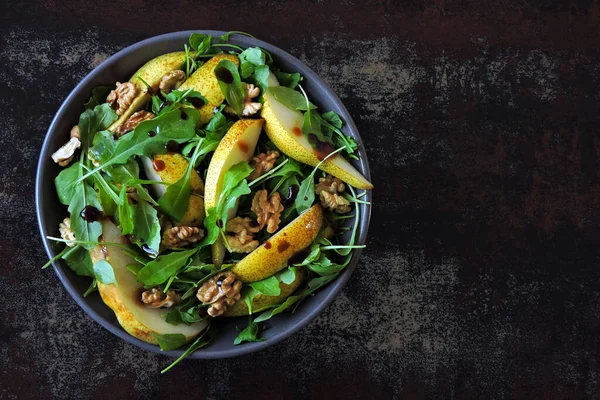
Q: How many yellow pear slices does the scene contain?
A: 8